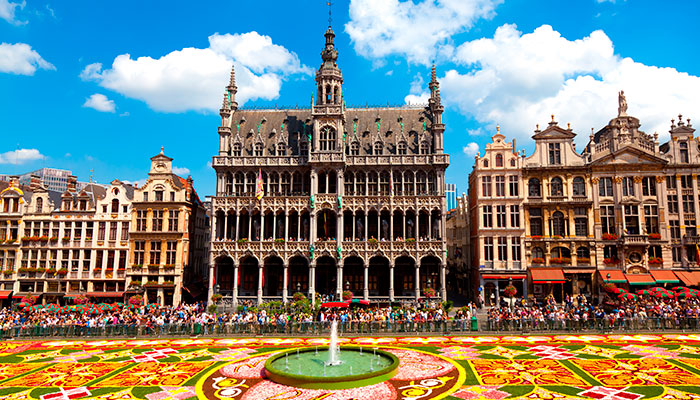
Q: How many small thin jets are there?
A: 11